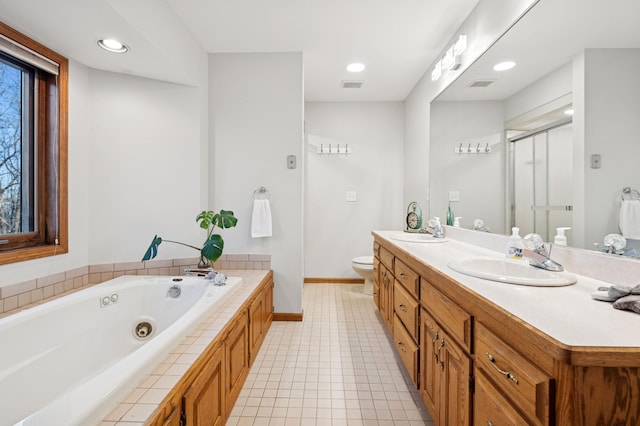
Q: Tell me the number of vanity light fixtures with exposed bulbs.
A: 1